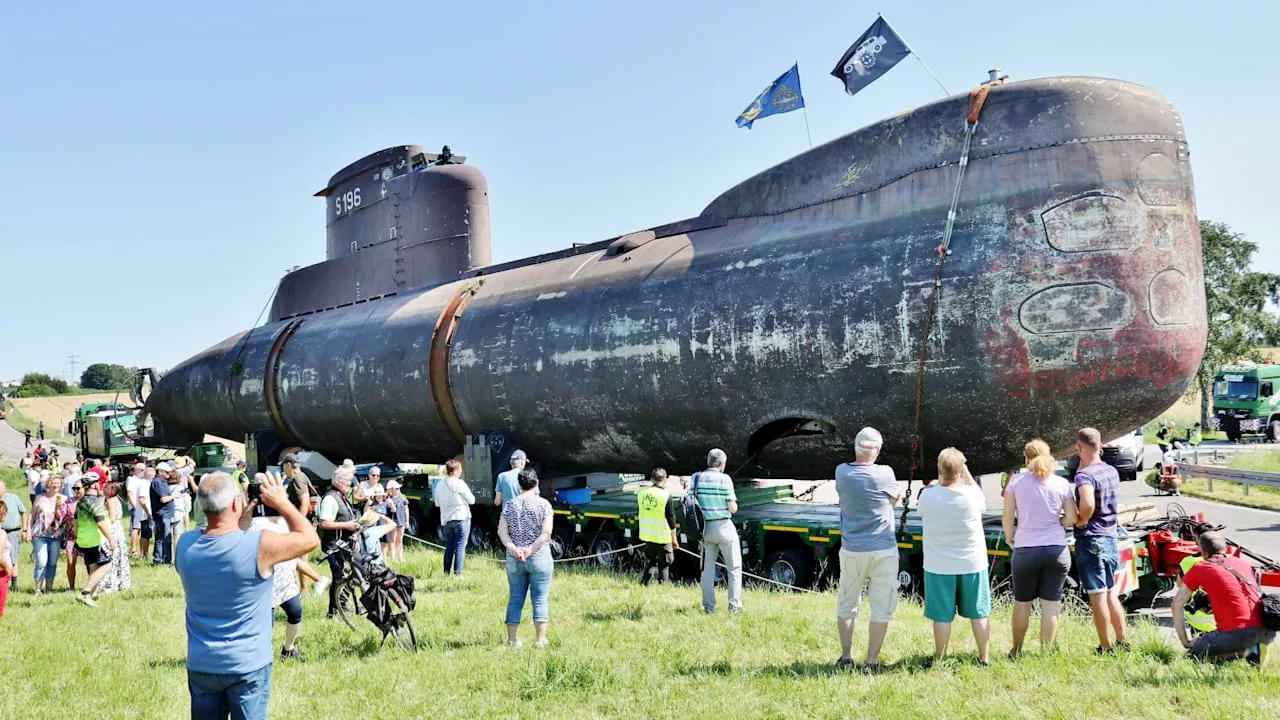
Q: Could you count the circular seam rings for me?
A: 2